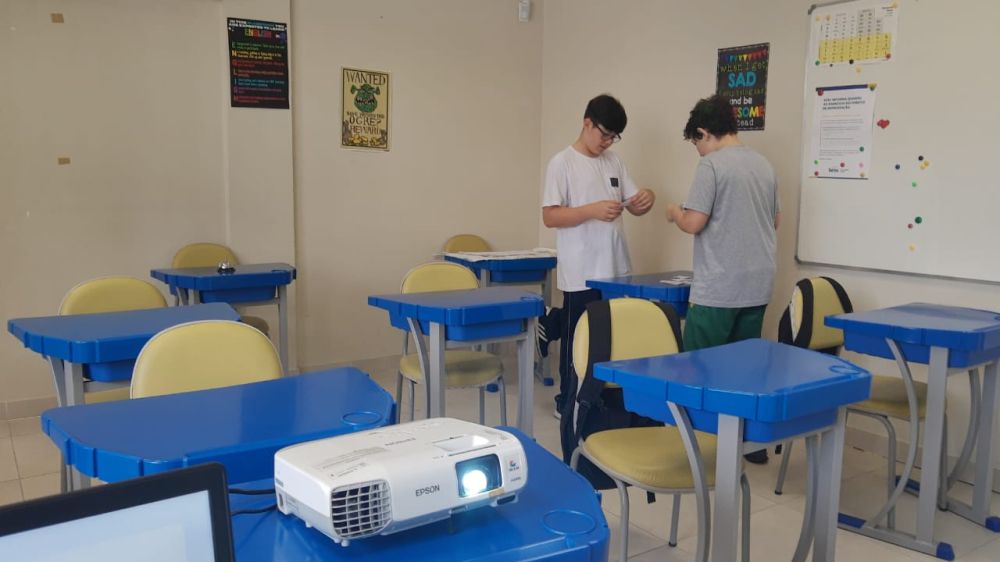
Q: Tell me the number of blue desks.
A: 9